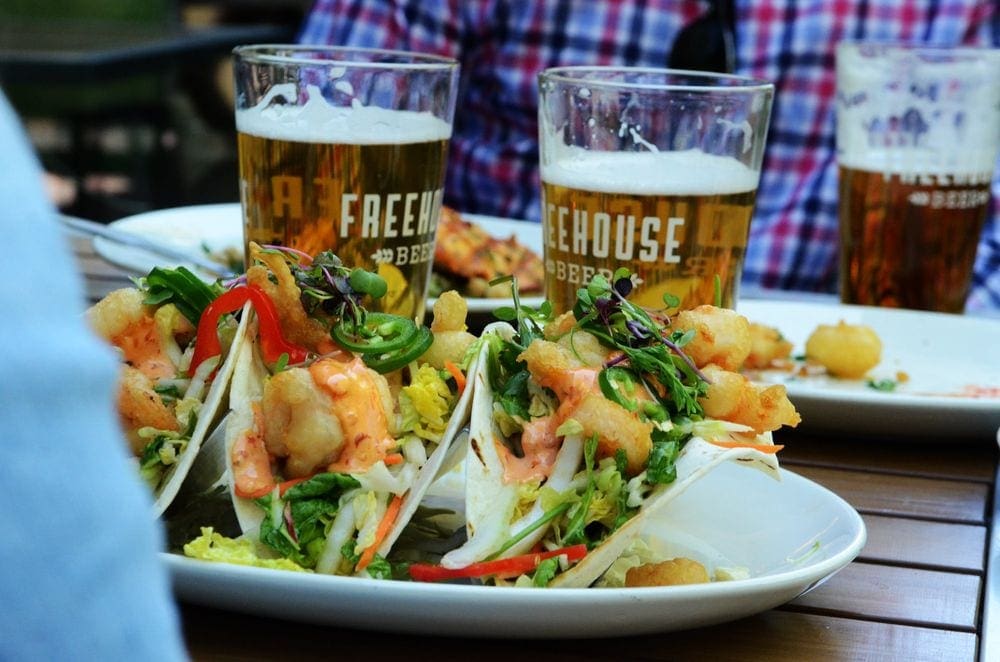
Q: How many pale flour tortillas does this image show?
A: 3